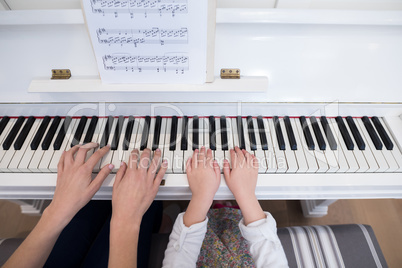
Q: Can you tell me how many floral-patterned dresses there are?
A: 1